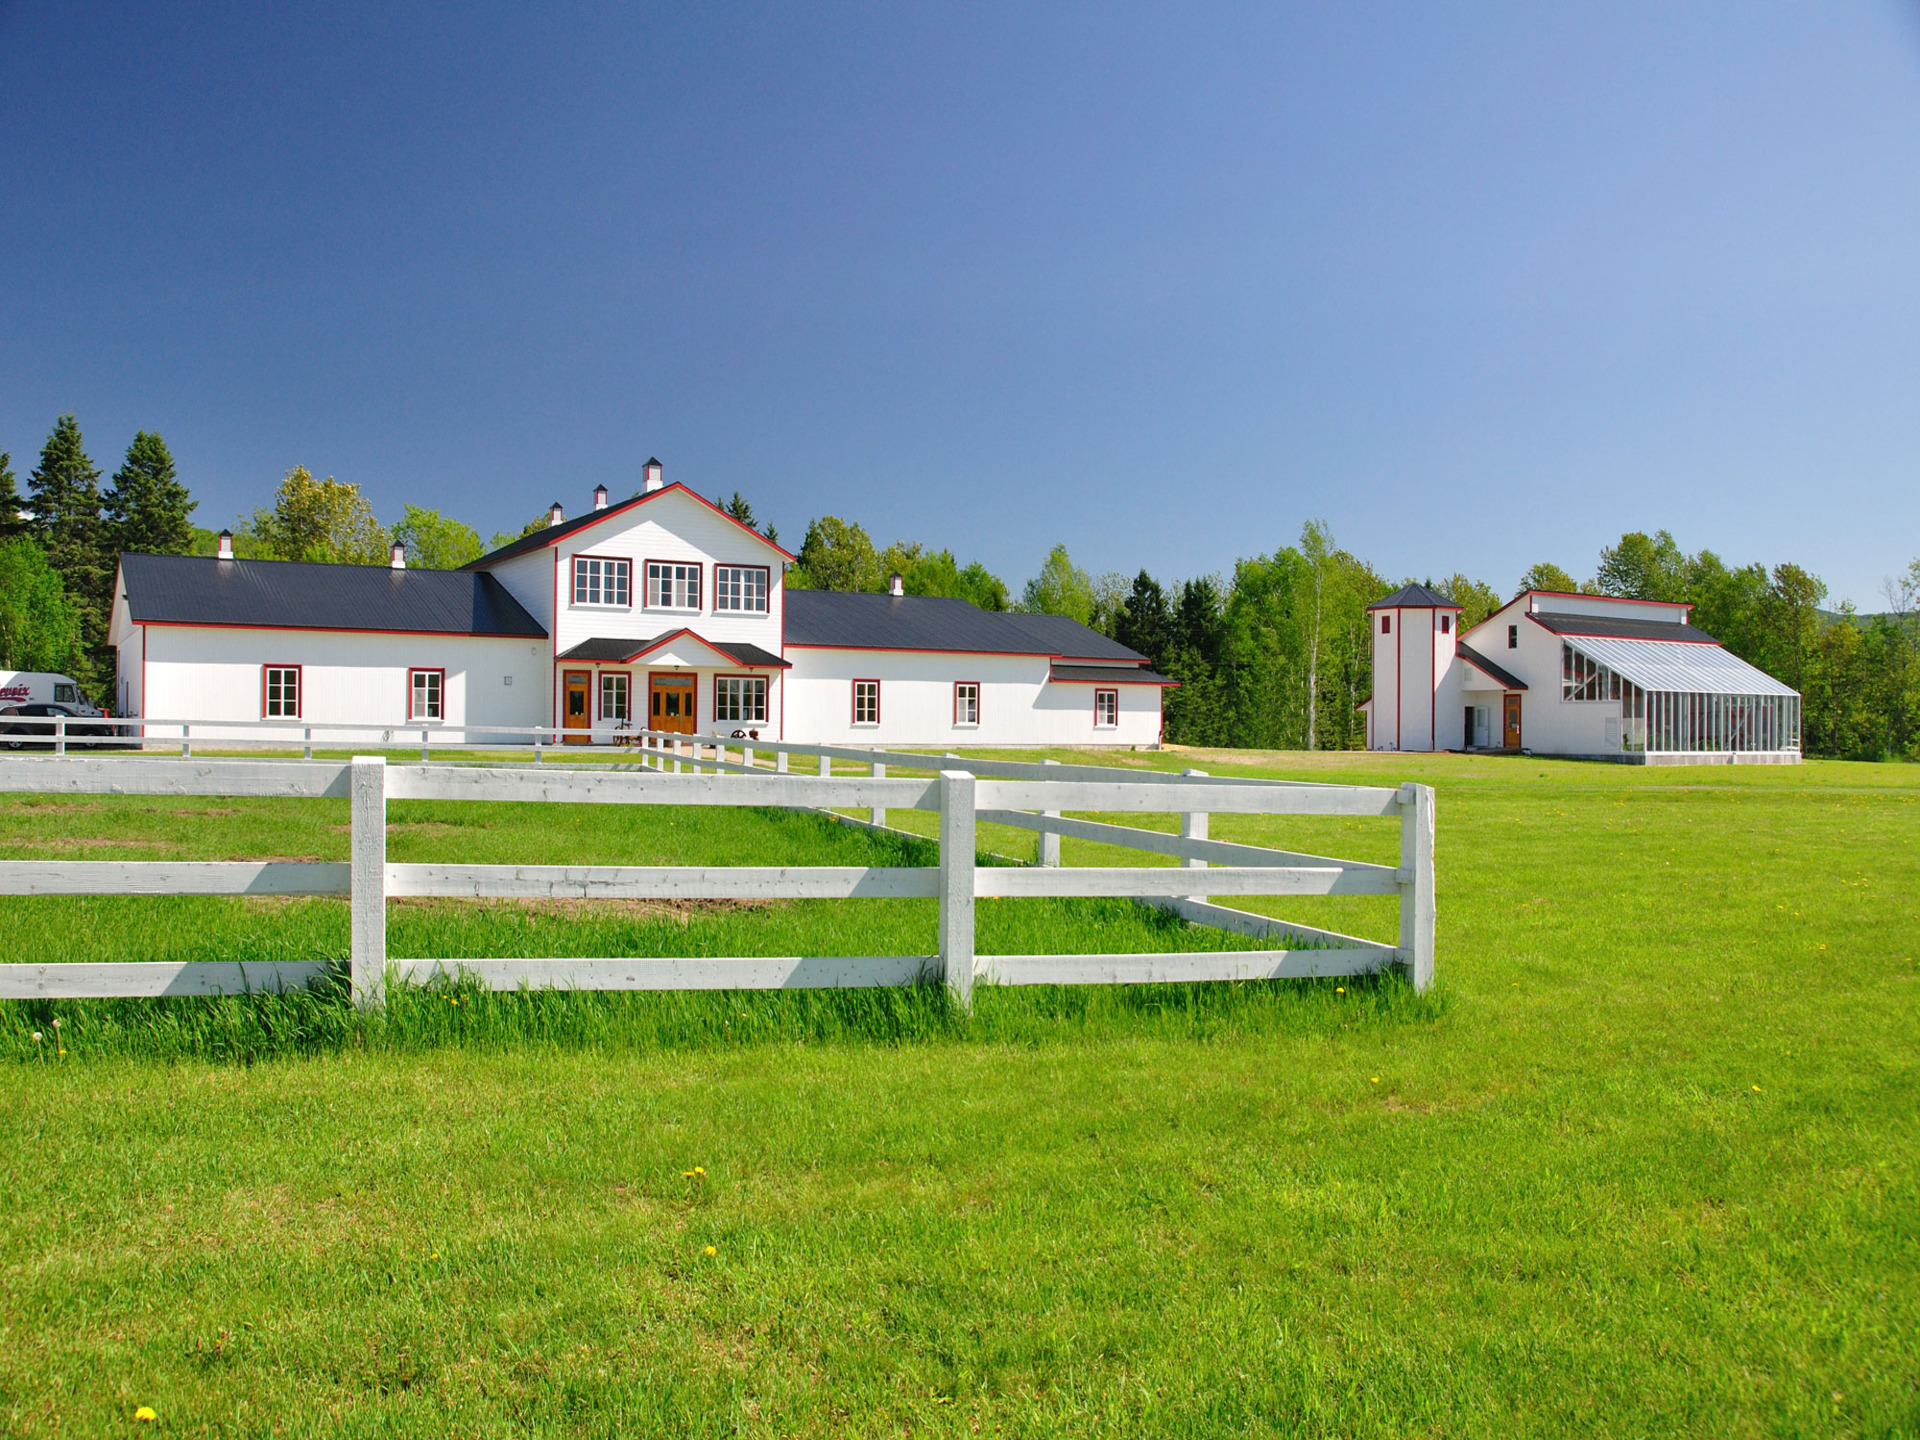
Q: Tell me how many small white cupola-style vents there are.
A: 6